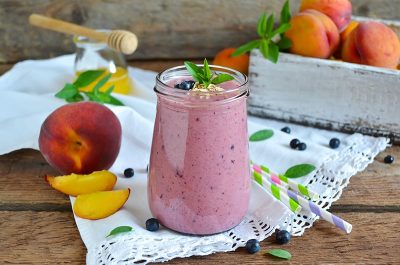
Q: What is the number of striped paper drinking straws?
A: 4